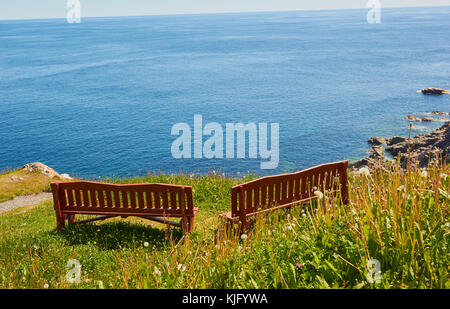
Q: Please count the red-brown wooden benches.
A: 2